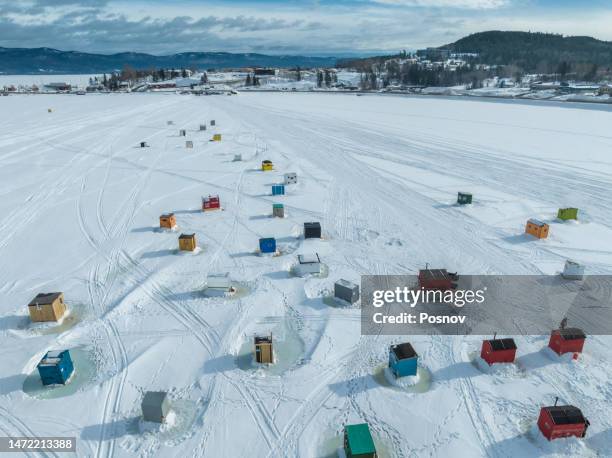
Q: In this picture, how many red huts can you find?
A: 5